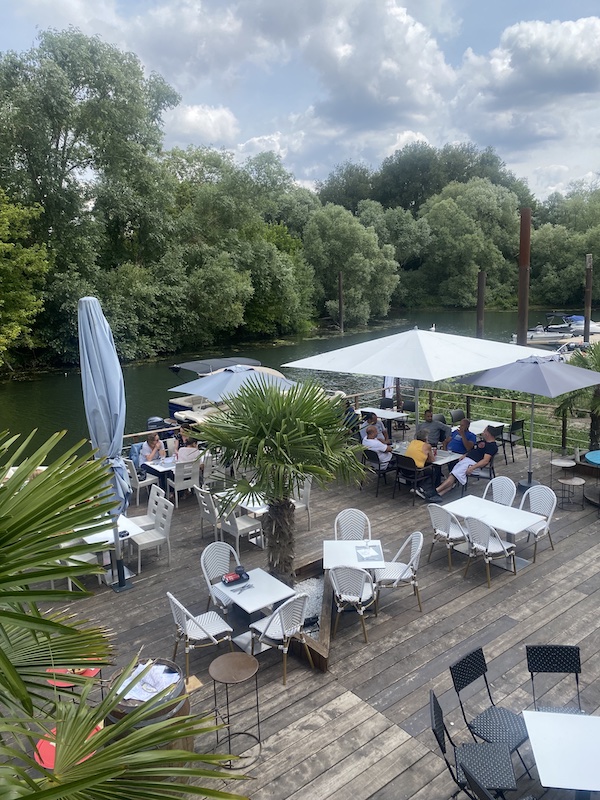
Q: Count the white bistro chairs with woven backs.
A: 10